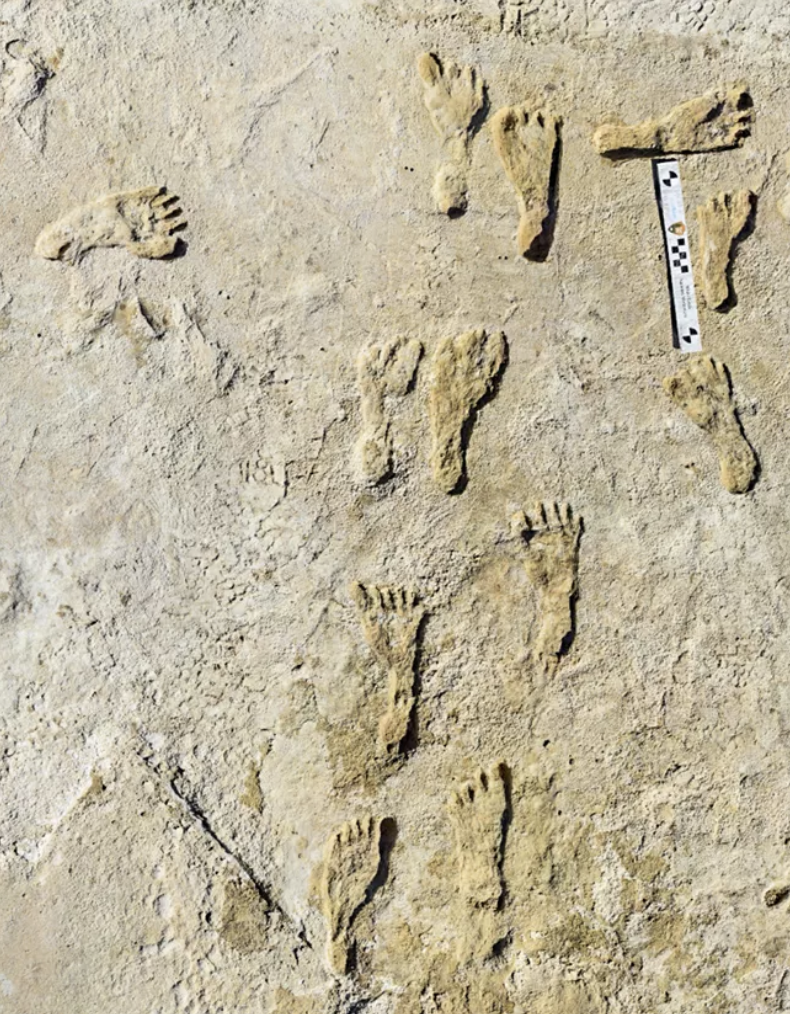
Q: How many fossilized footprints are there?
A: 12